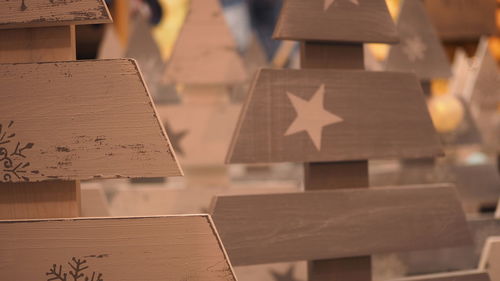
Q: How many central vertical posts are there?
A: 2